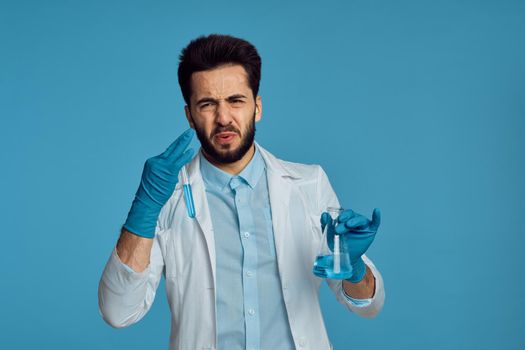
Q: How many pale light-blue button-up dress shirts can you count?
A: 1